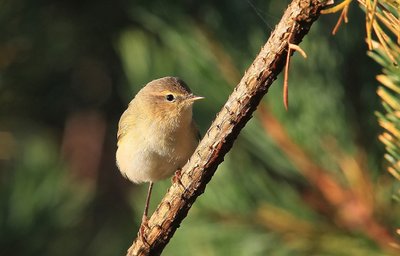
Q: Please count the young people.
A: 0